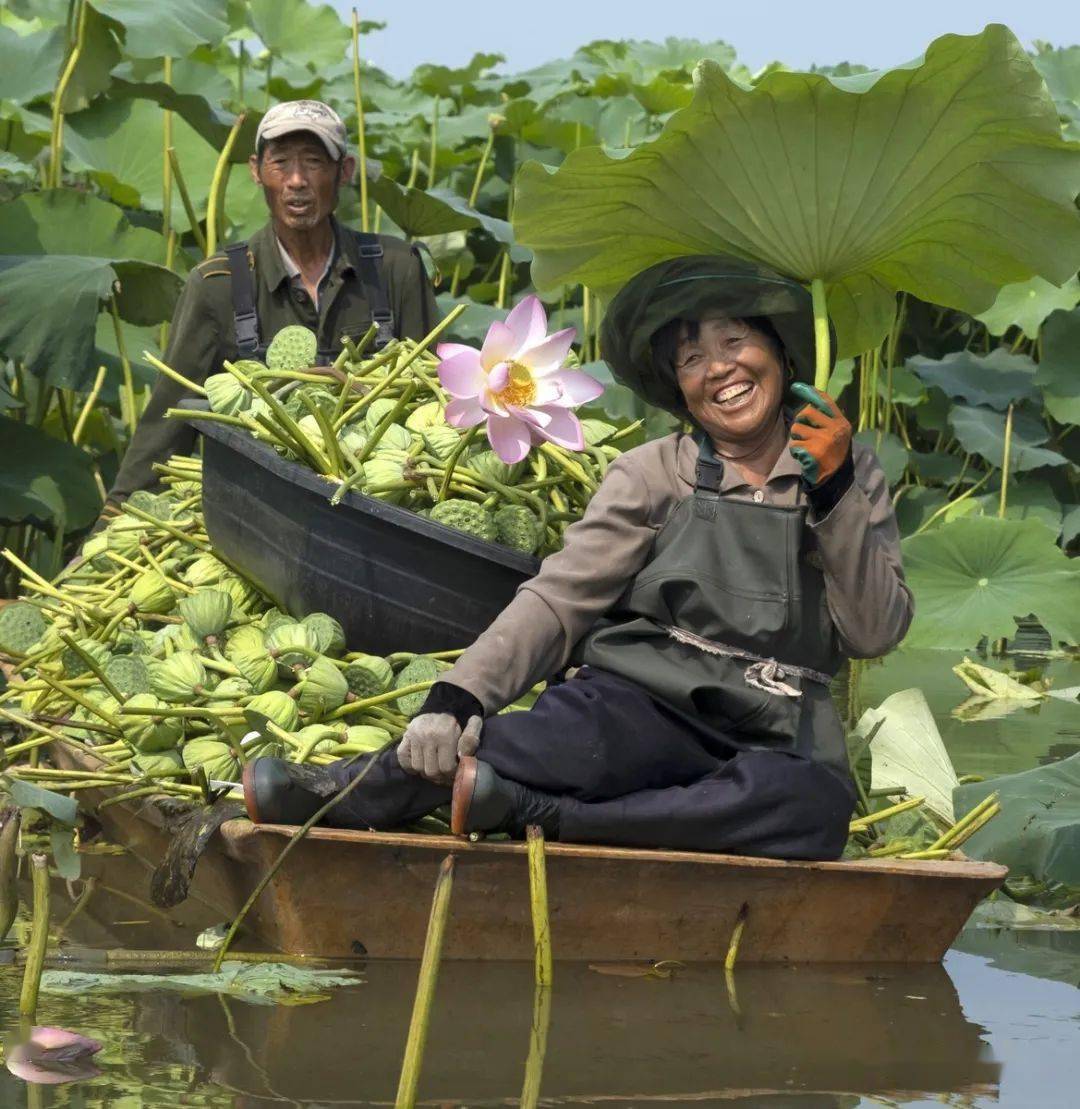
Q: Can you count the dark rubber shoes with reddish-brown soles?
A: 2